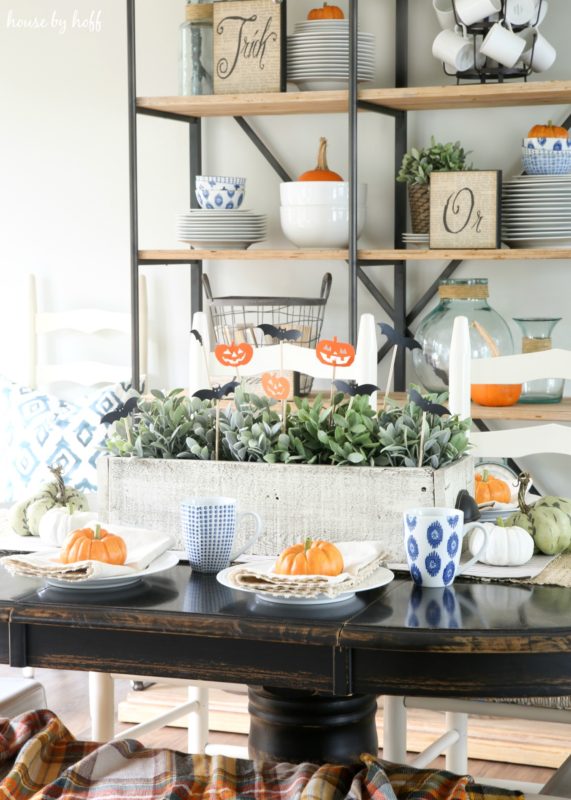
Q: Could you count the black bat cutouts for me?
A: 7